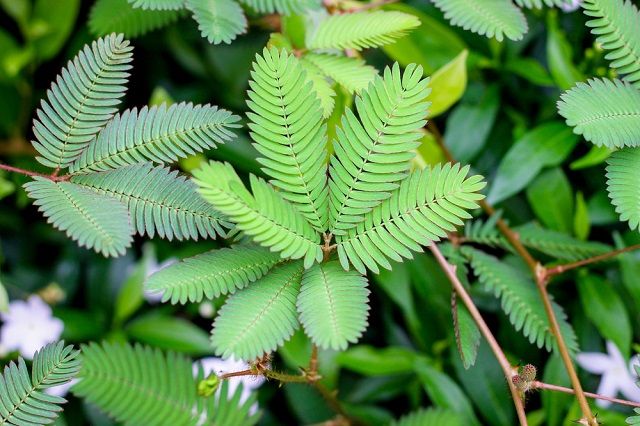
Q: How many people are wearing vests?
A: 0